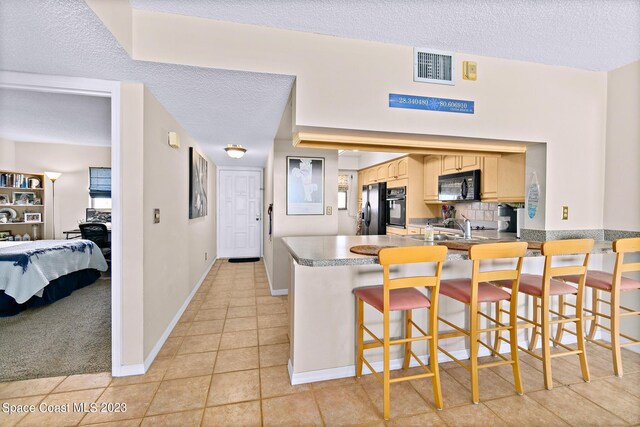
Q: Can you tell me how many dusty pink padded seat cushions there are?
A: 4